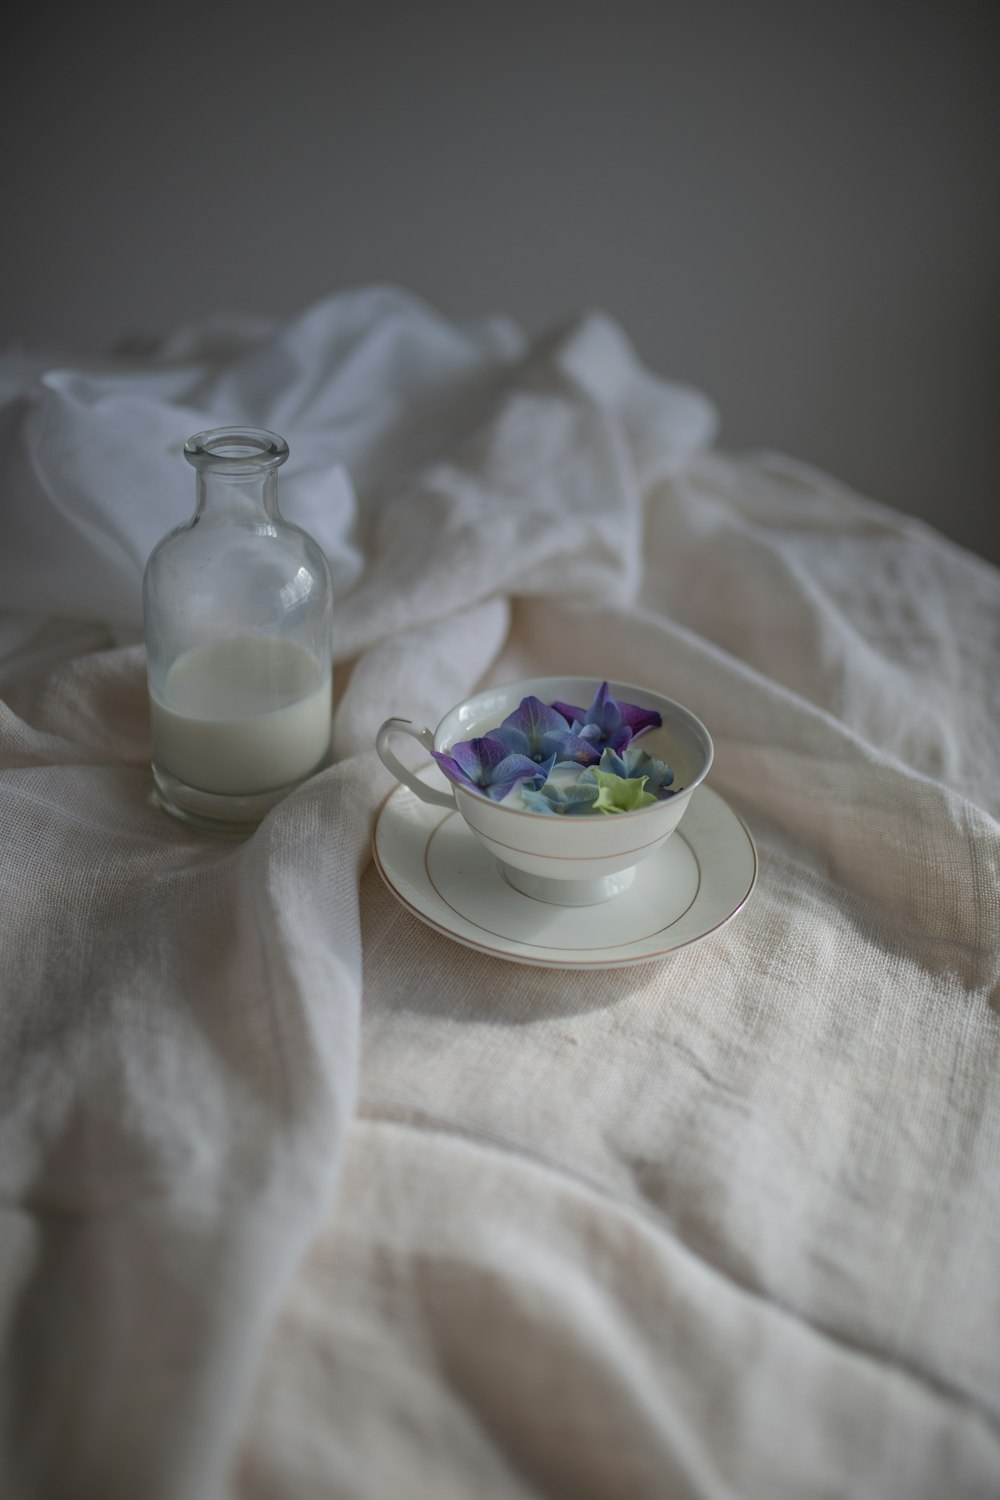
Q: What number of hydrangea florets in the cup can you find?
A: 6